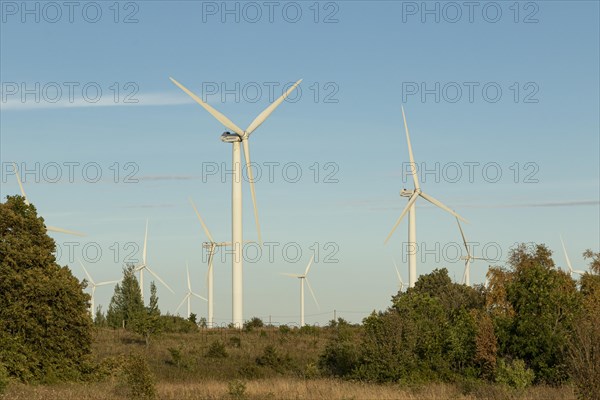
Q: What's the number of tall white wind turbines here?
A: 11